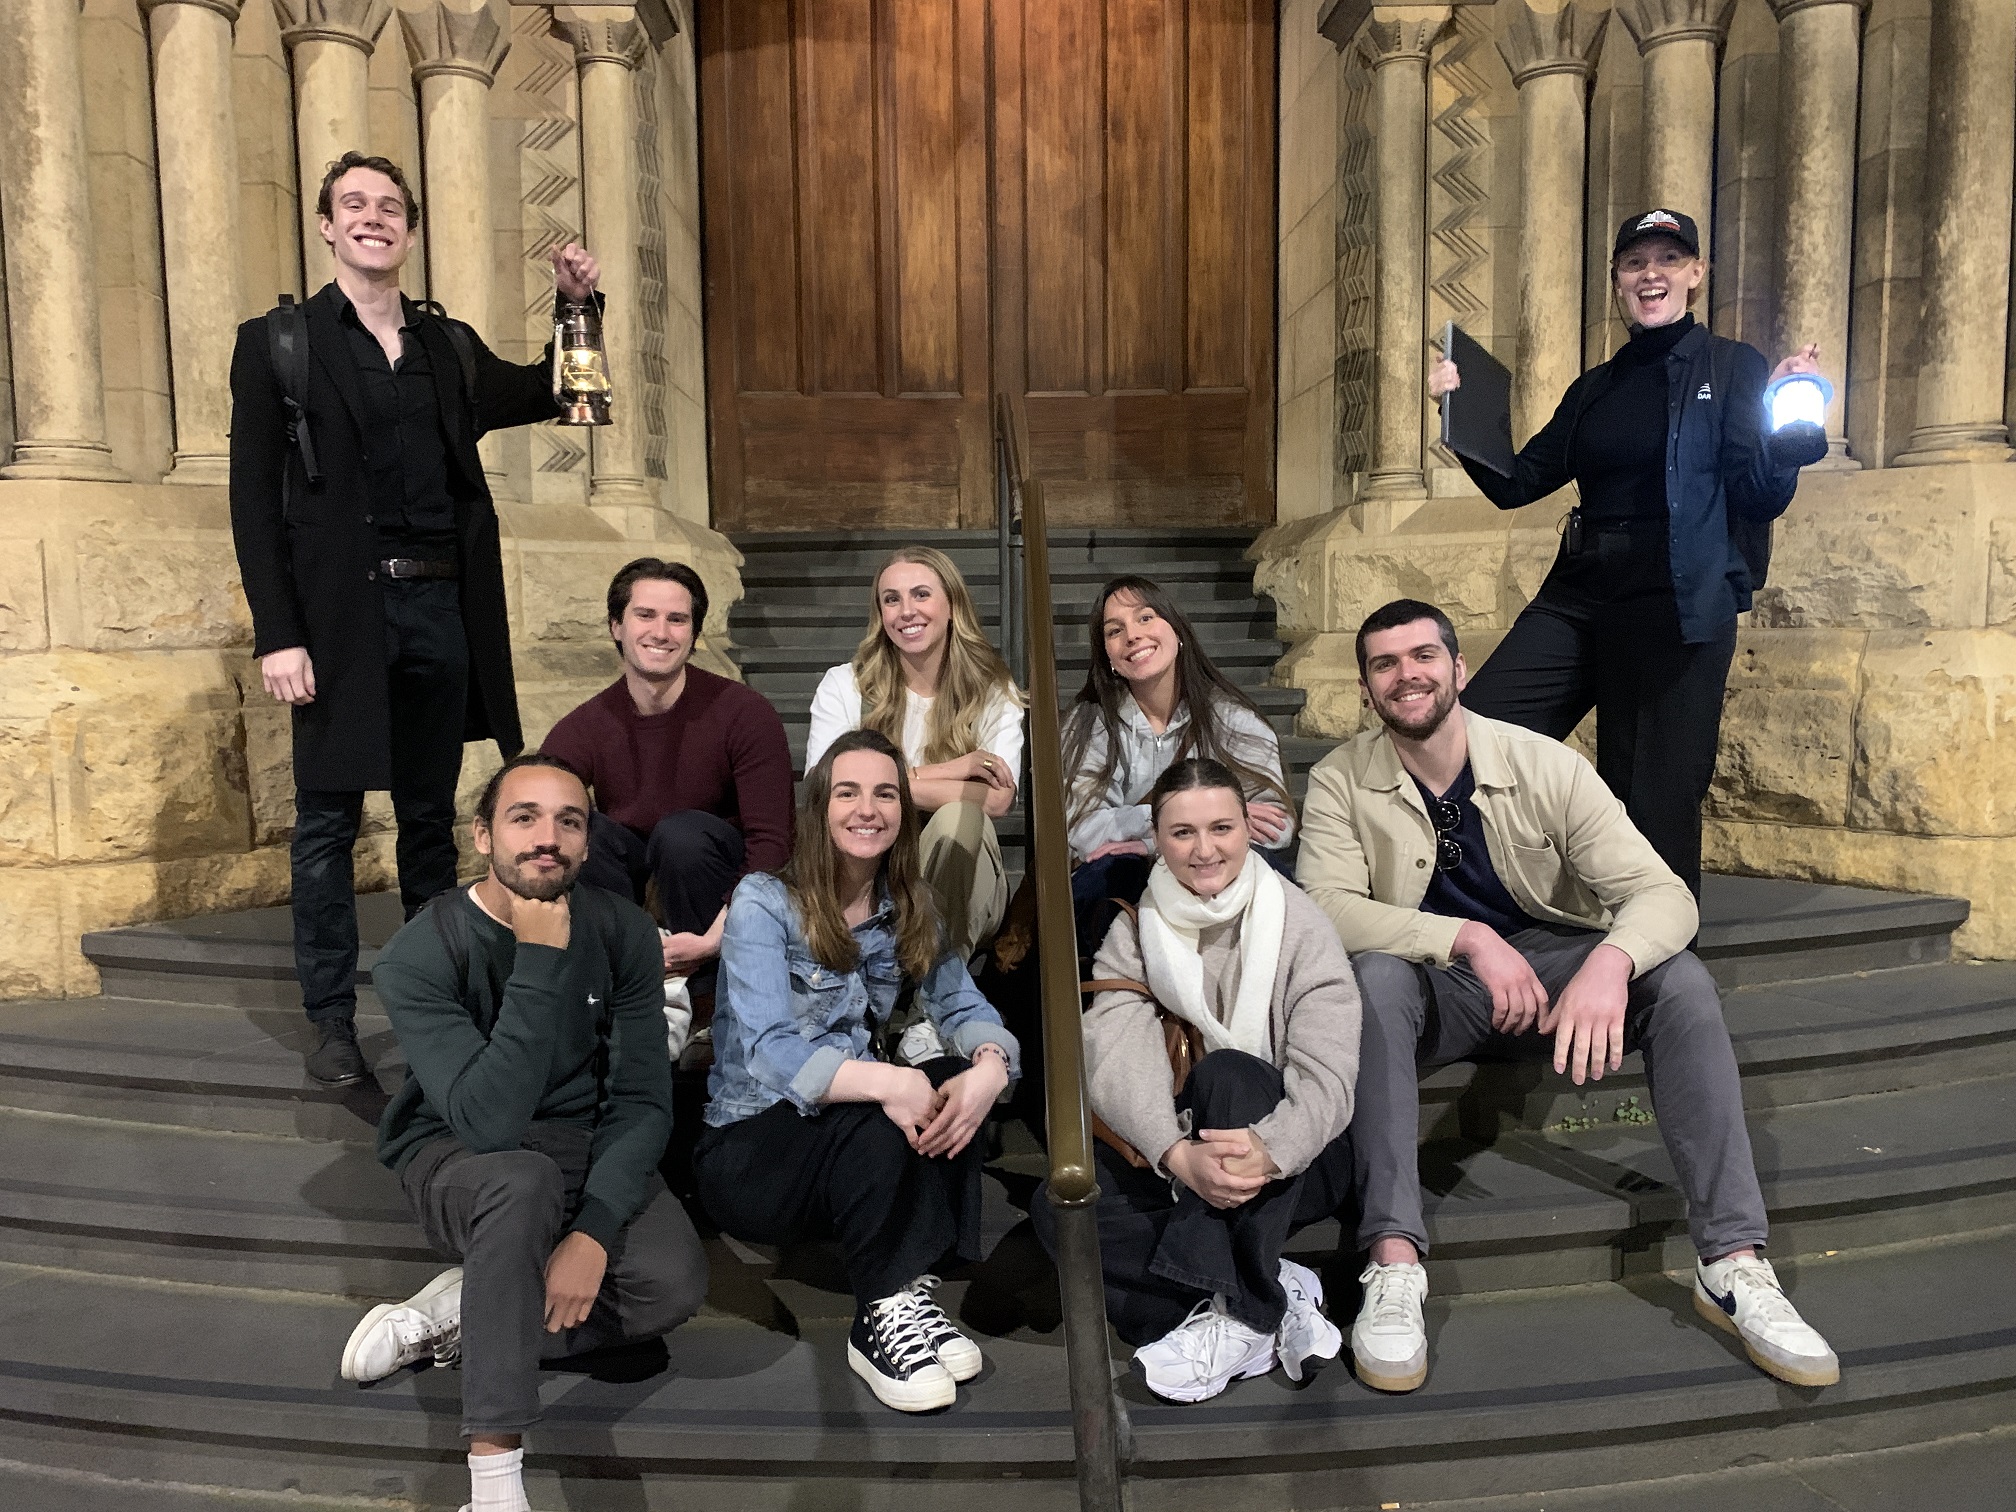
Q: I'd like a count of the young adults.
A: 9